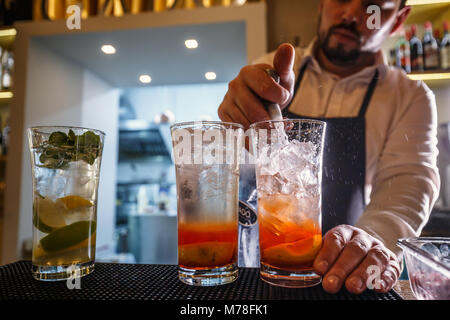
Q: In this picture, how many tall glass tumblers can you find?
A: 3